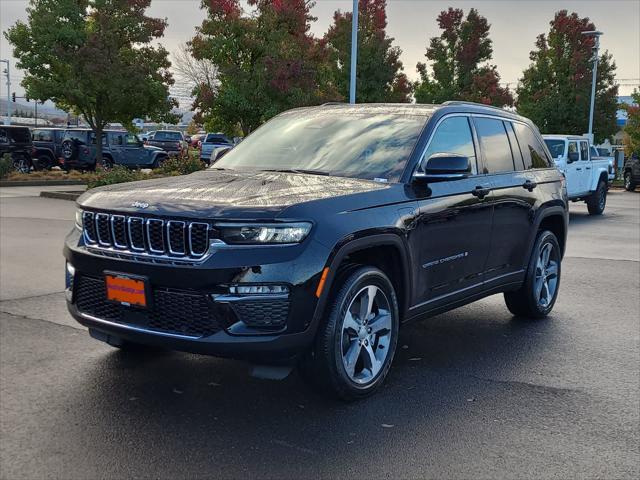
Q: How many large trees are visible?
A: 5